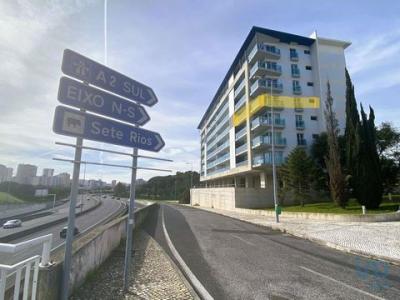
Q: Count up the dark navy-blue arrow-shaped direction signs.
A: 3